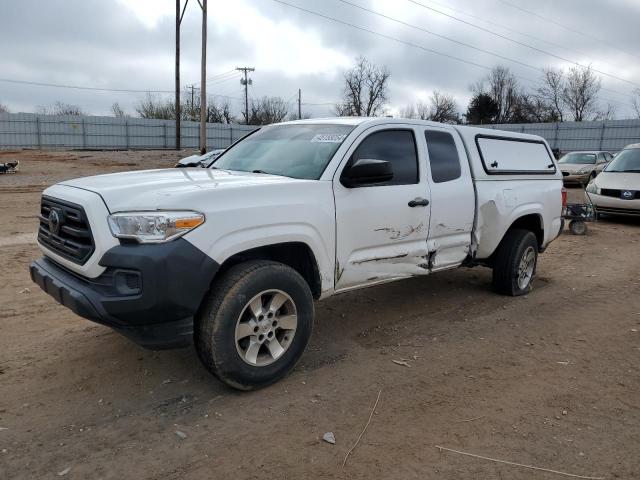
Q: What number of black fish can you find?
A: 0